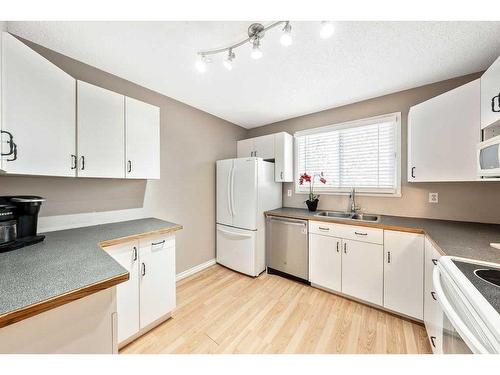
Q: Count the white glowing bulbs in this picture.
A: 5